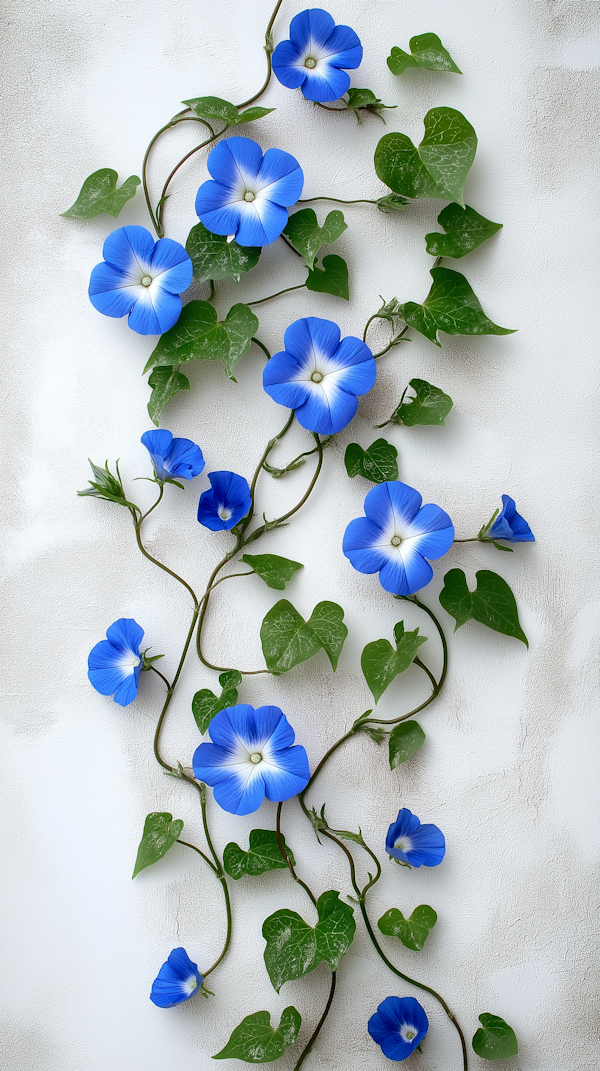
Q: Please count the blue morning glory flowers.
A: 13